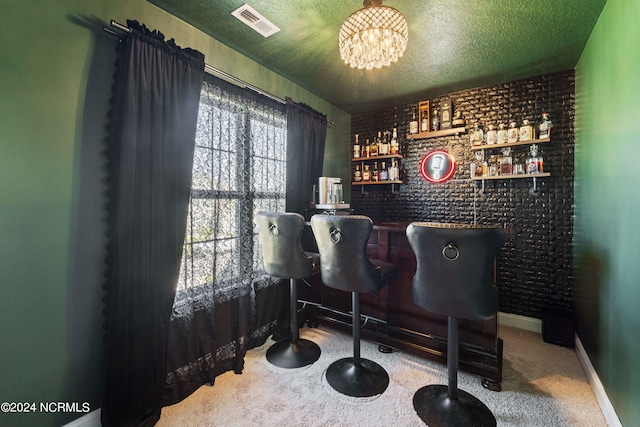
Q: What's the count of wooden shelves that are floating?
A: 5